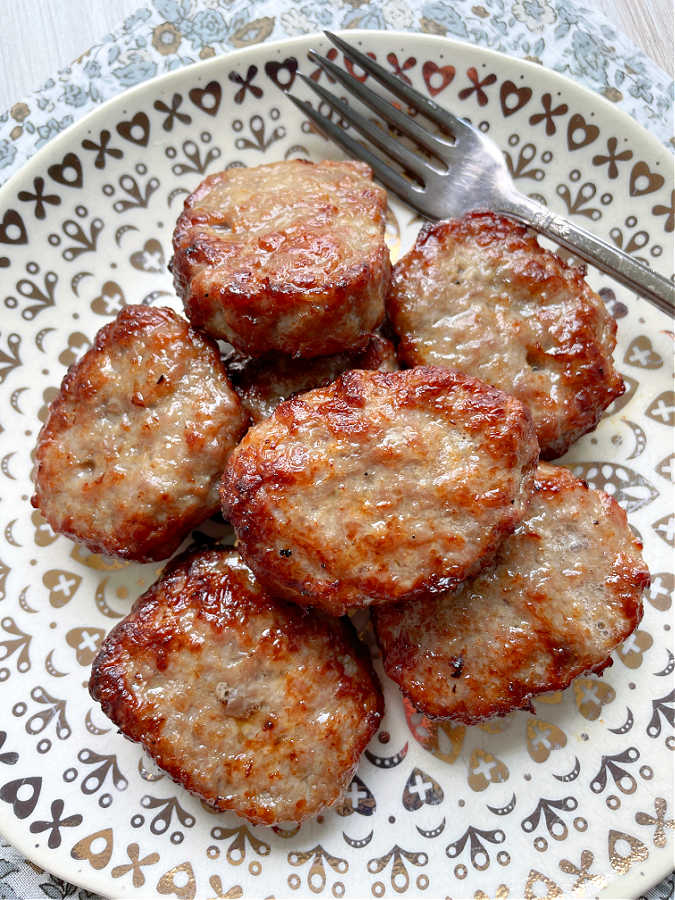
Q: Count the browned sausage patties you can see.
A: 7